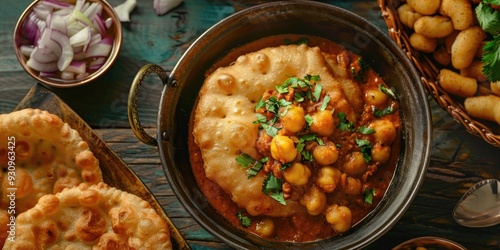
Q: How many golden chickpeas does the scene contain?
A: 14